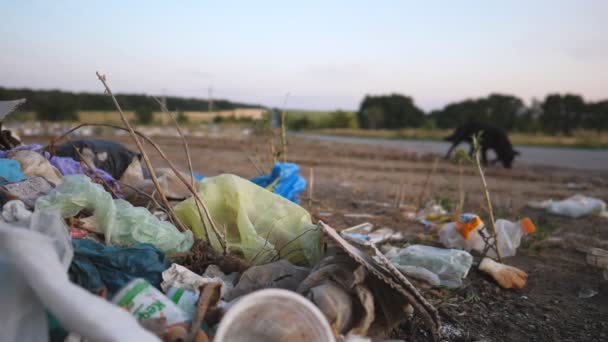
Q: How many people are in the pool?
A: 0